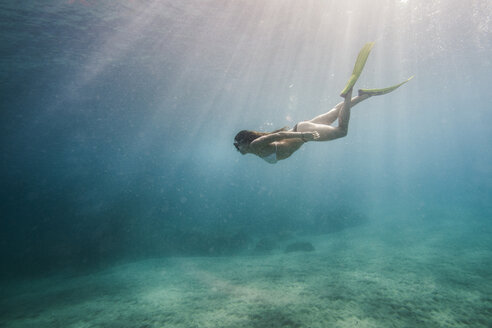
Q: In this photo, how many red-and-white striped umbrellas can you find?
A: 0